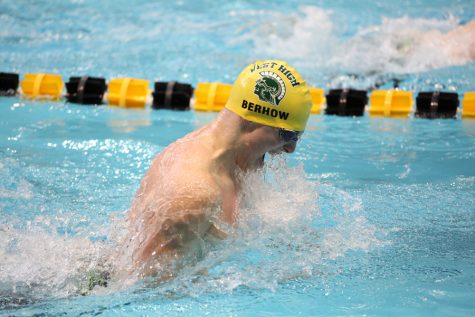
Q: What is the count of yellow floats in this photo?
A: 6